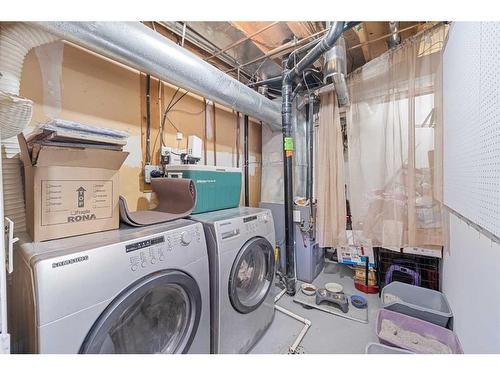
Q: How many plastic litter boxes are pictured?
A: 3